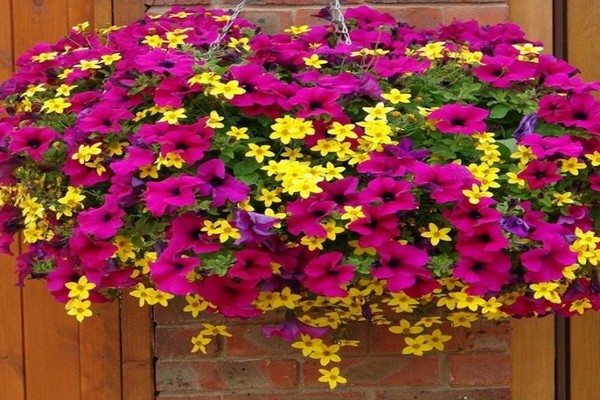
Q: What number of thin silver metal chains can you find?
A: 2